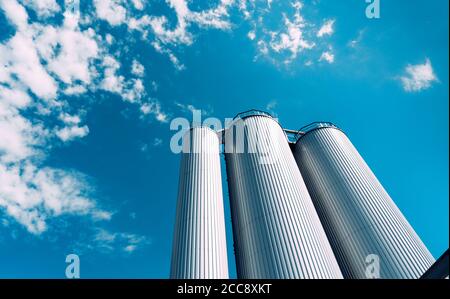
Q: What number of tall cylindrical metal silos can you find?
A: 3